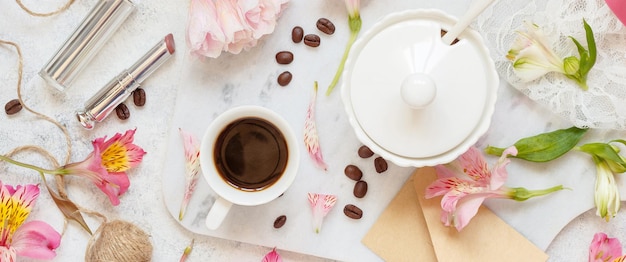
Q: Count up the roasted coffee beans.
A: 14